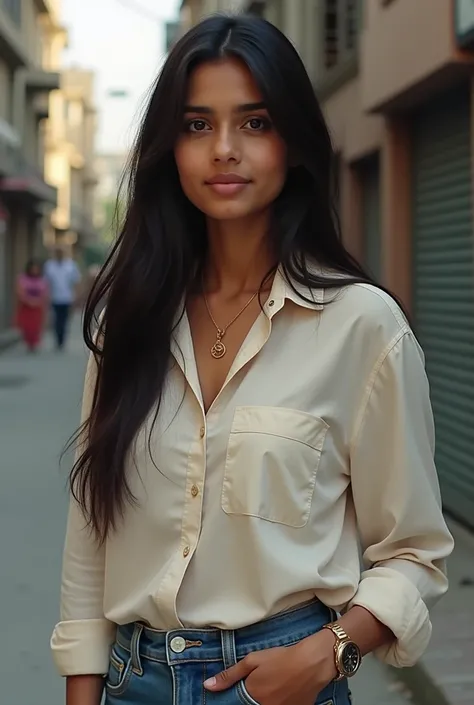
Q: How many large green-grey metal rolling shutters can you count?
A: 1